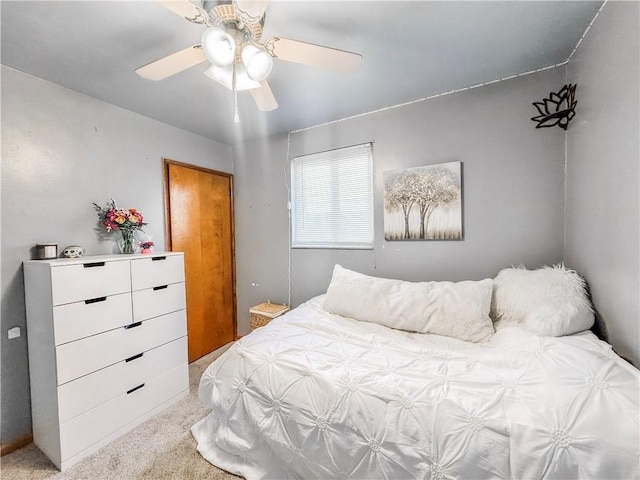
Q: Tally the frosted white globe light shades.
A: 3